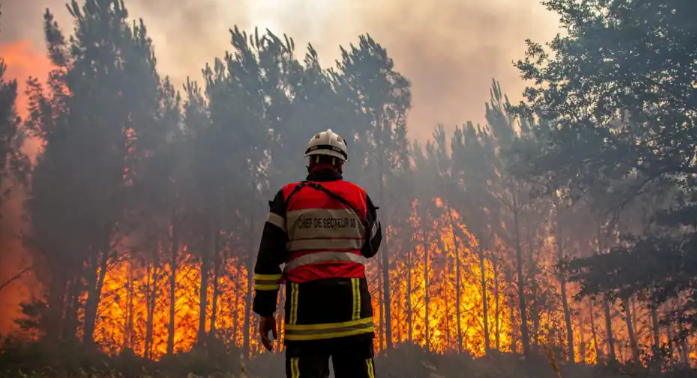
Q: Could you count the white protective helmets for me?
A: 1